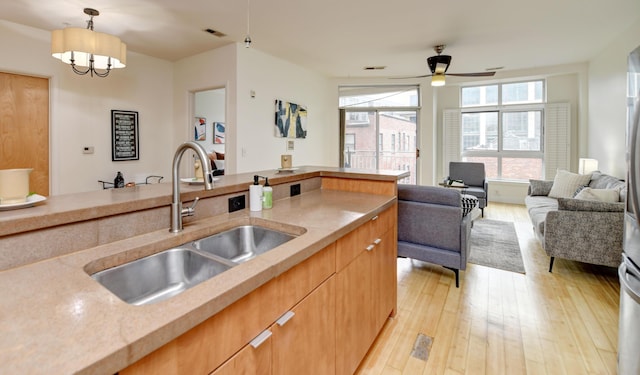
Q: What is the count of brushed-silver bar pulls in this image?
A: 5